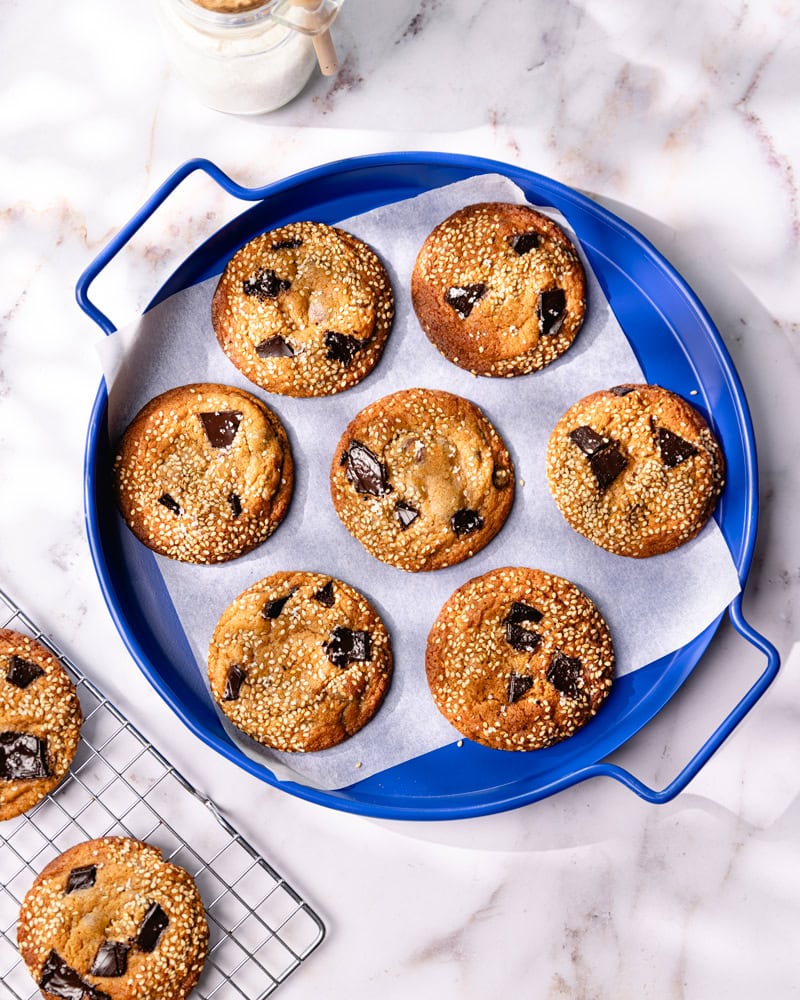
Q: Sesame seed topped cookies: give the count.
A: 9